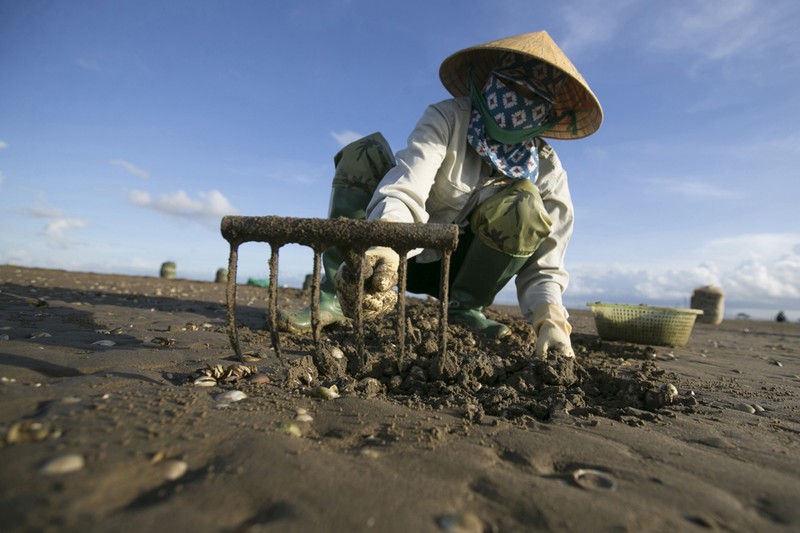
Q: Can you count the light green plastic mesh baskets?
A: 1